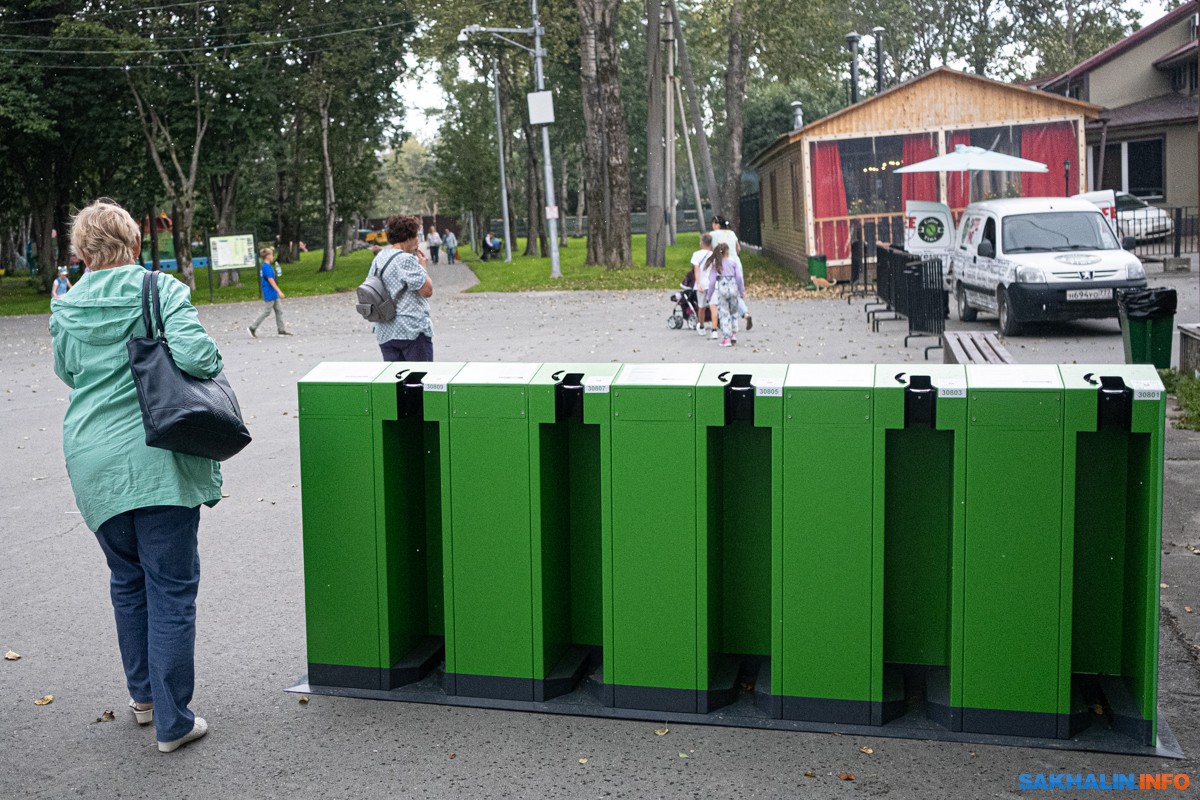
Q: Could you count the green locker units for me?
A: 5